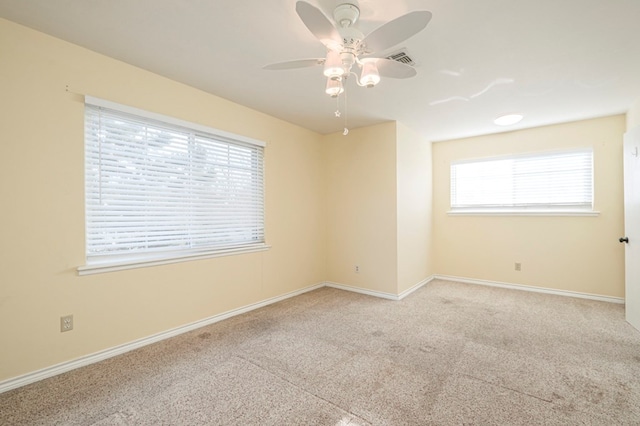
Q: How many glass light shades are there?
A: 3